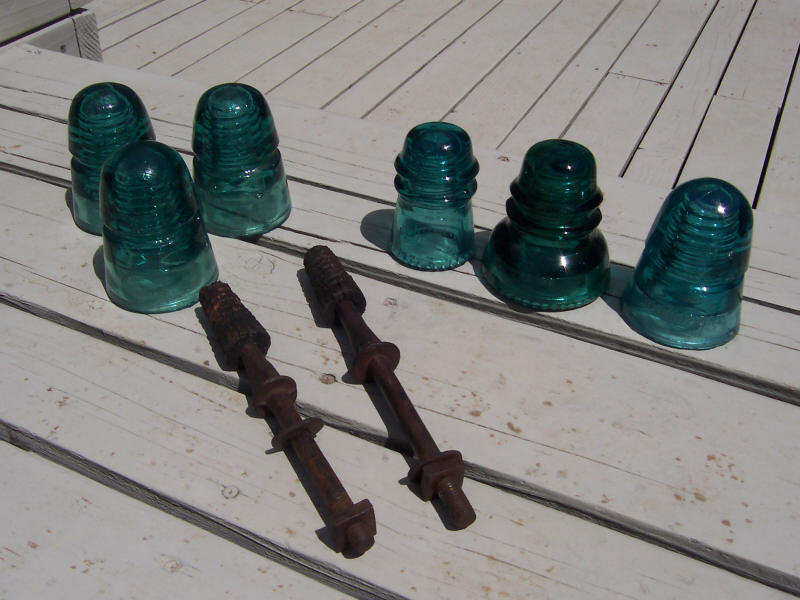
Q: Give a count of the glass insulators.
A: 6